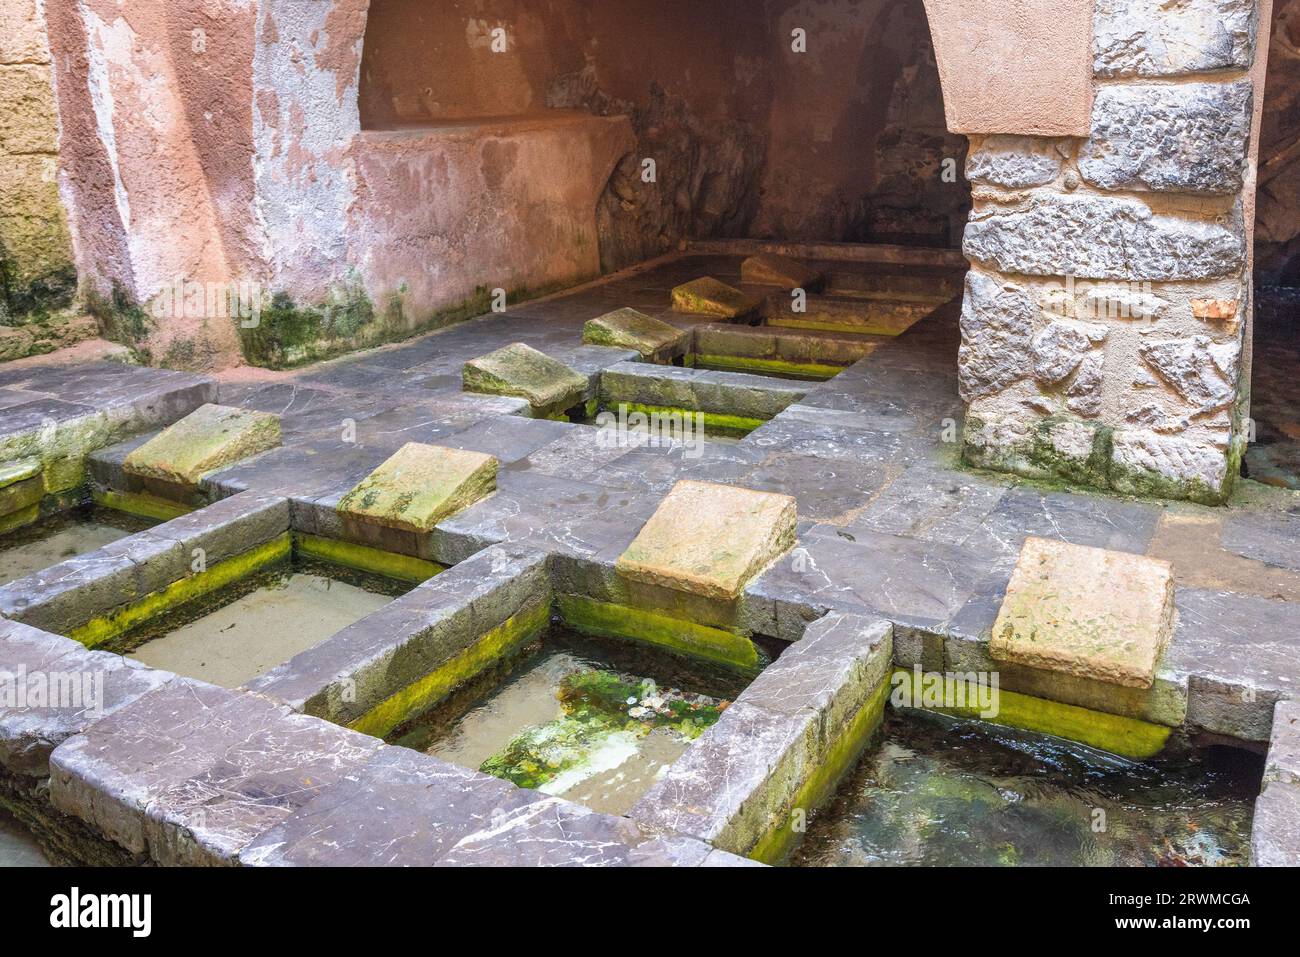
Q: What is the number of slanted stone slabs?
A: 8